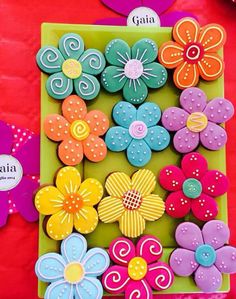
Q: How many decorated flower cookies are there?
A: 12